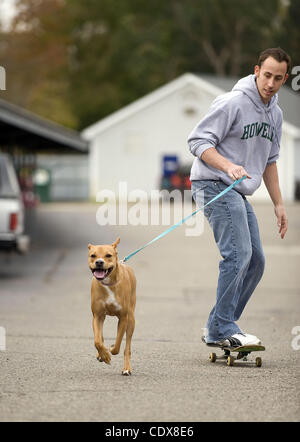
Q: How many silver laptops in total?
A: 0